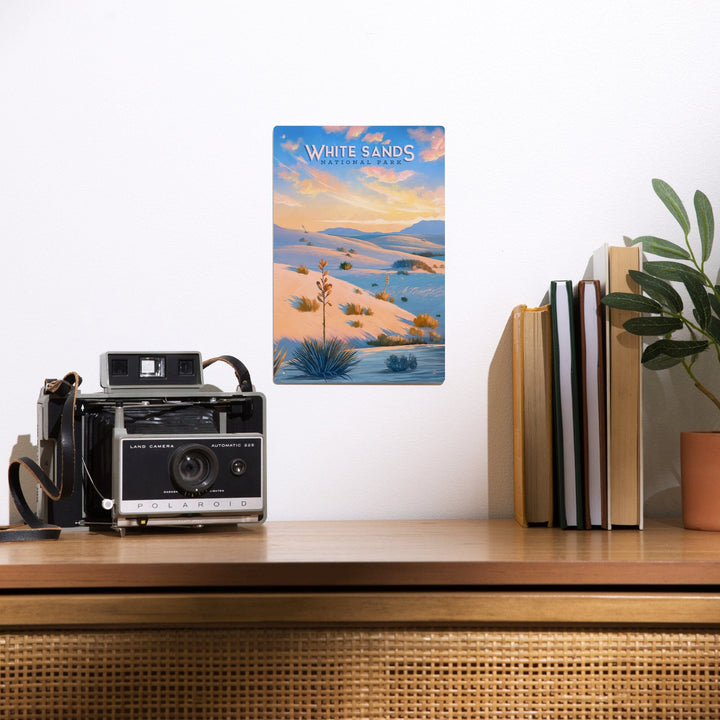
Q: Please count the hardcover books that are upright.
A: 4